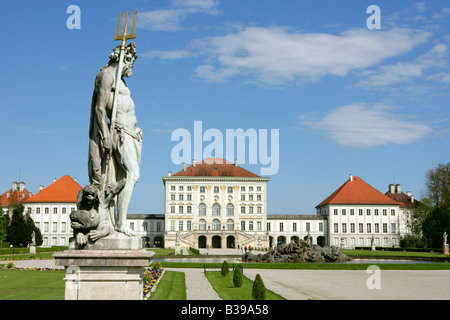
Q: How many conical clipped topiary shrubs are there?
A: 3